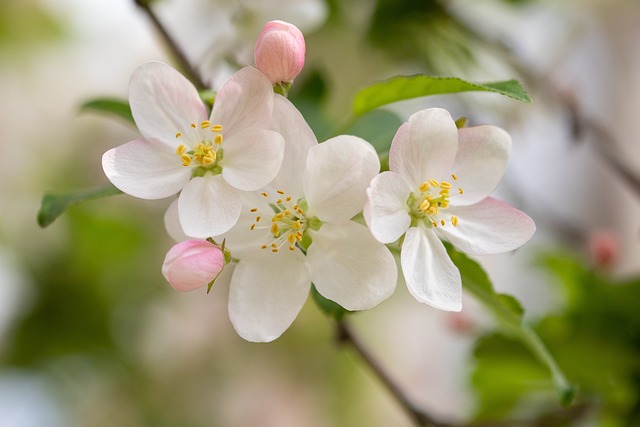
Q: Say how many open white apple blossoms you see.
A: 3